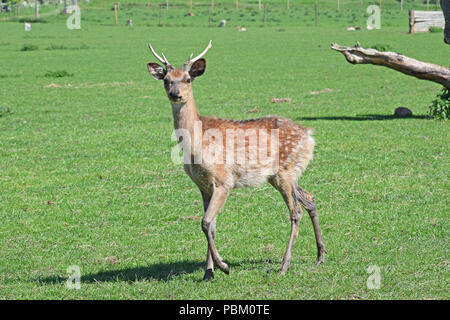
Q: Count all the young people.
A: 0